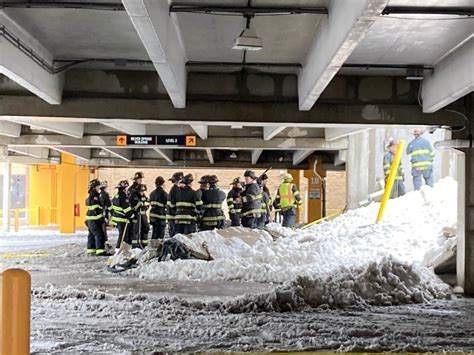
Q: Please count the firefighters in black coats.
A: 13